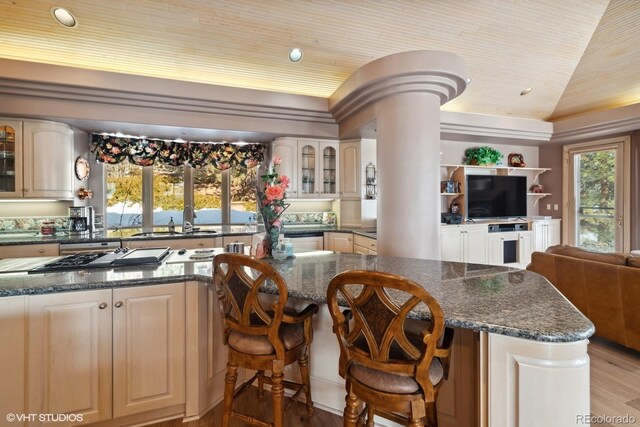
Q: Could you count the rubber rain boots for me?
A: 0